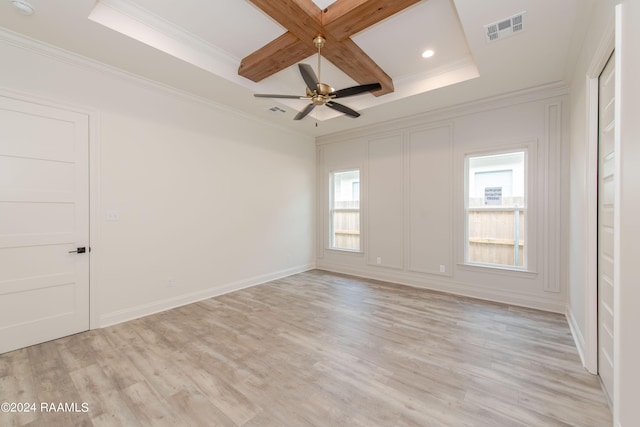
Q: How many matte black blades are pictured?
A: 5